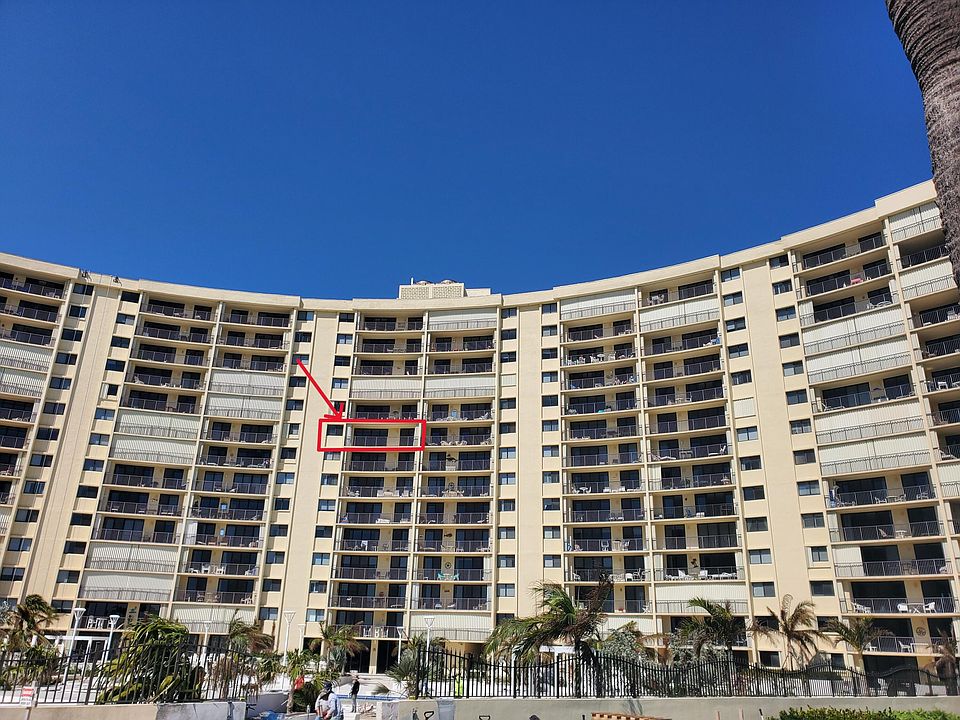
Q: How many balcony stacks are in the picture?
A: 9